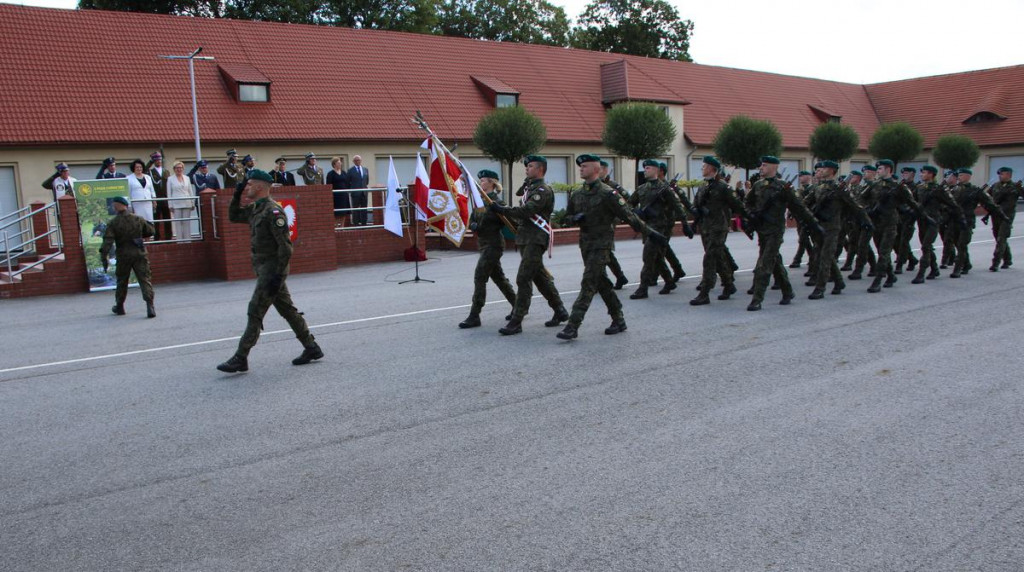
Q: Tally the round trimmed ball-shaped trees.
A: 6